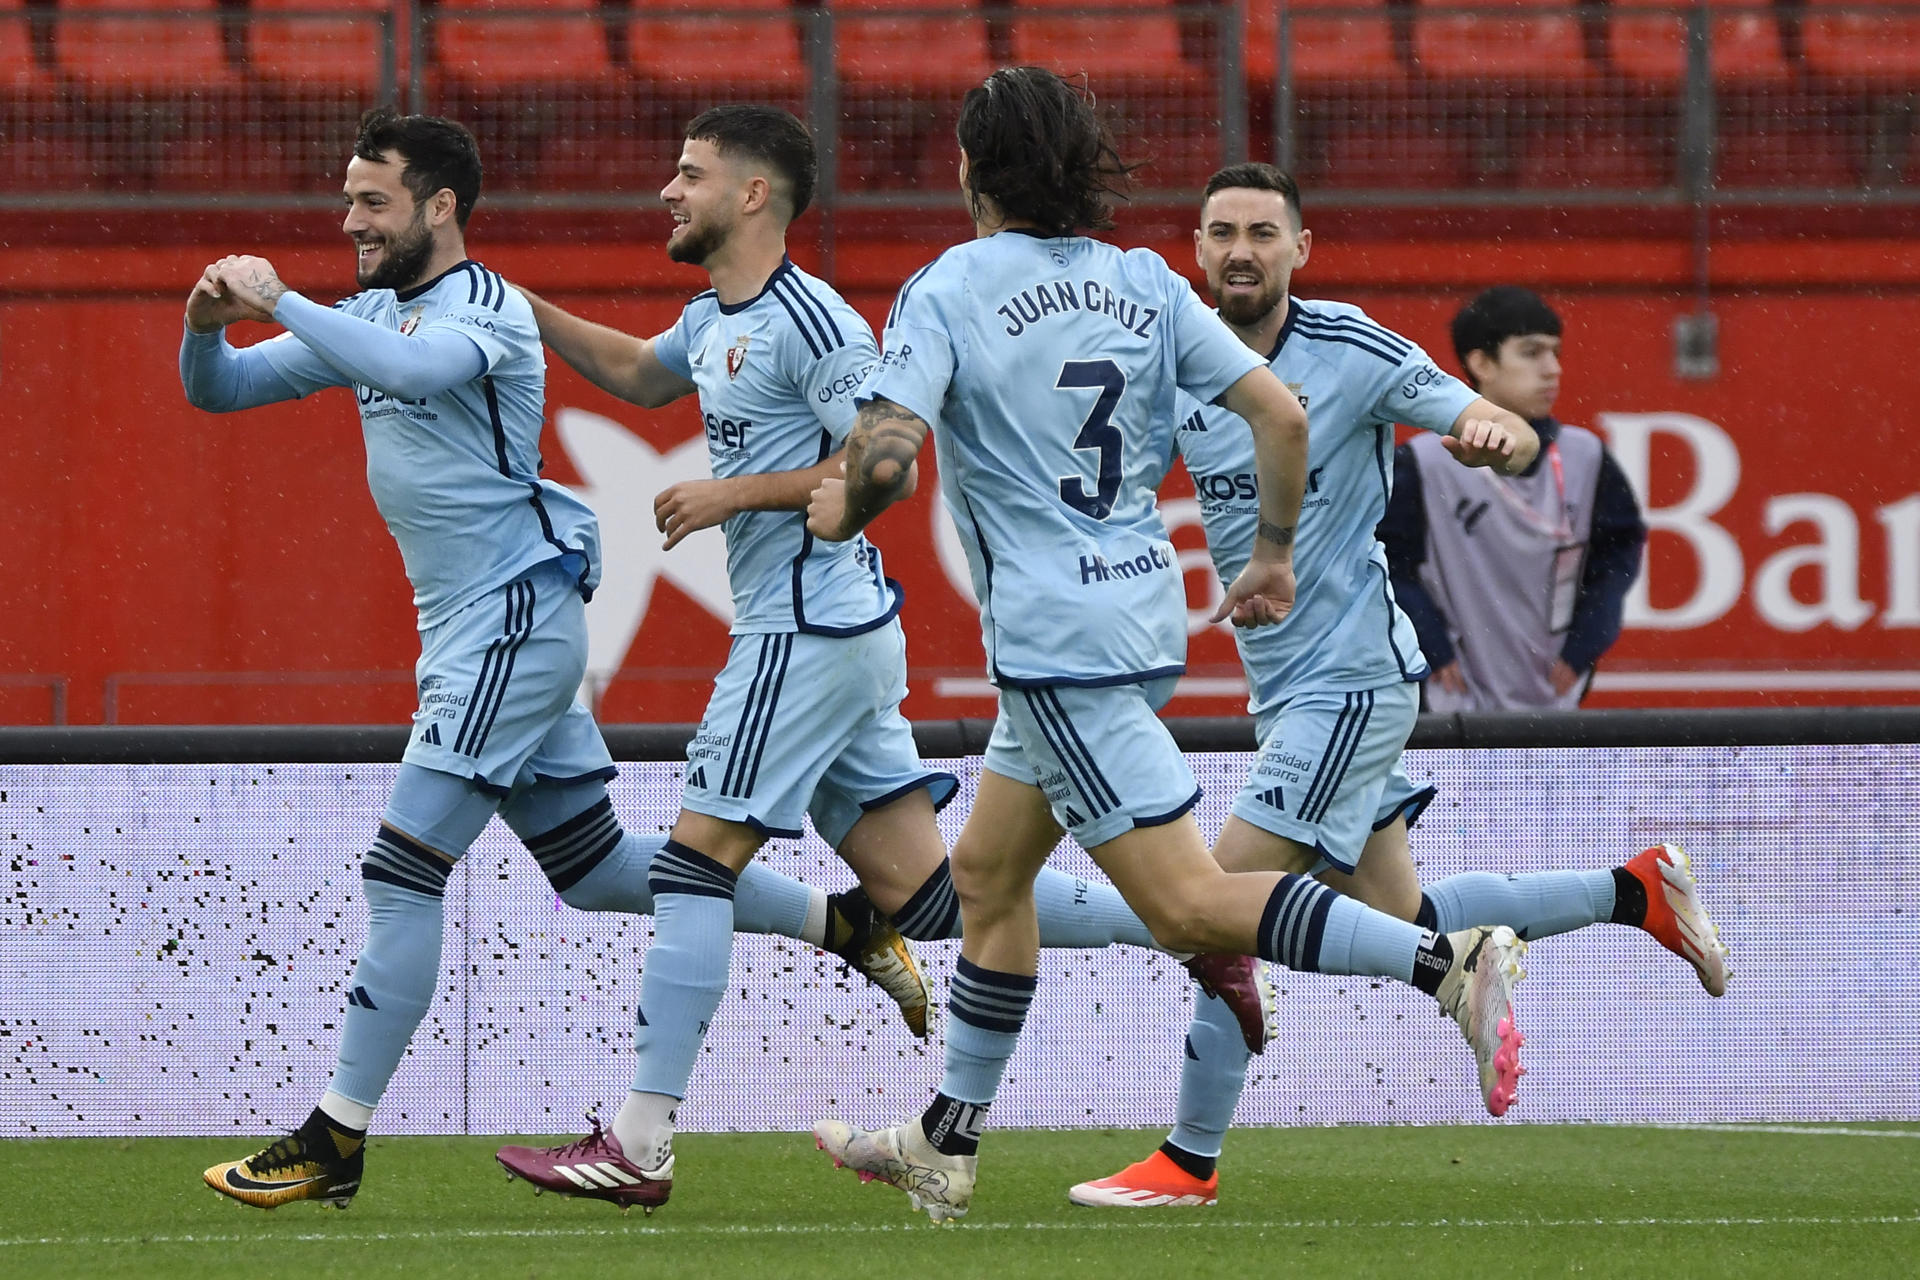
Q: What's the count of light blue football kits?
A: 4